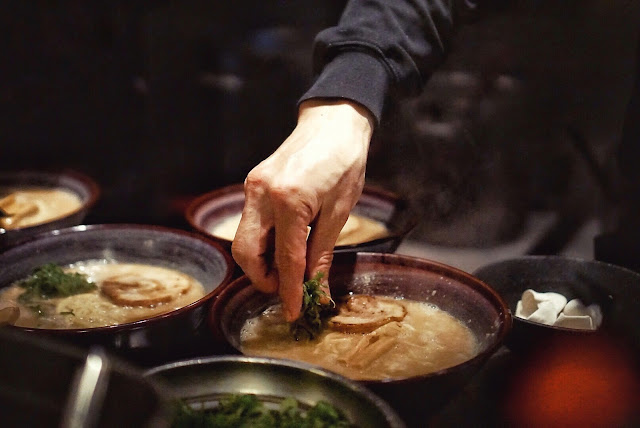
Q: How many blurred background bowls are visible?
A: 2